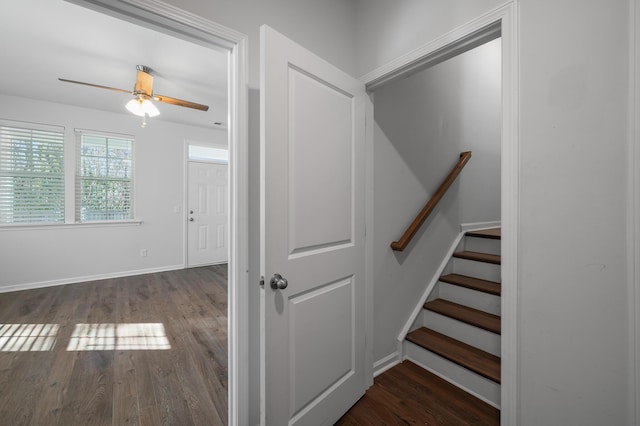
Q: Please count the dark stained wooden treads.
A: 5